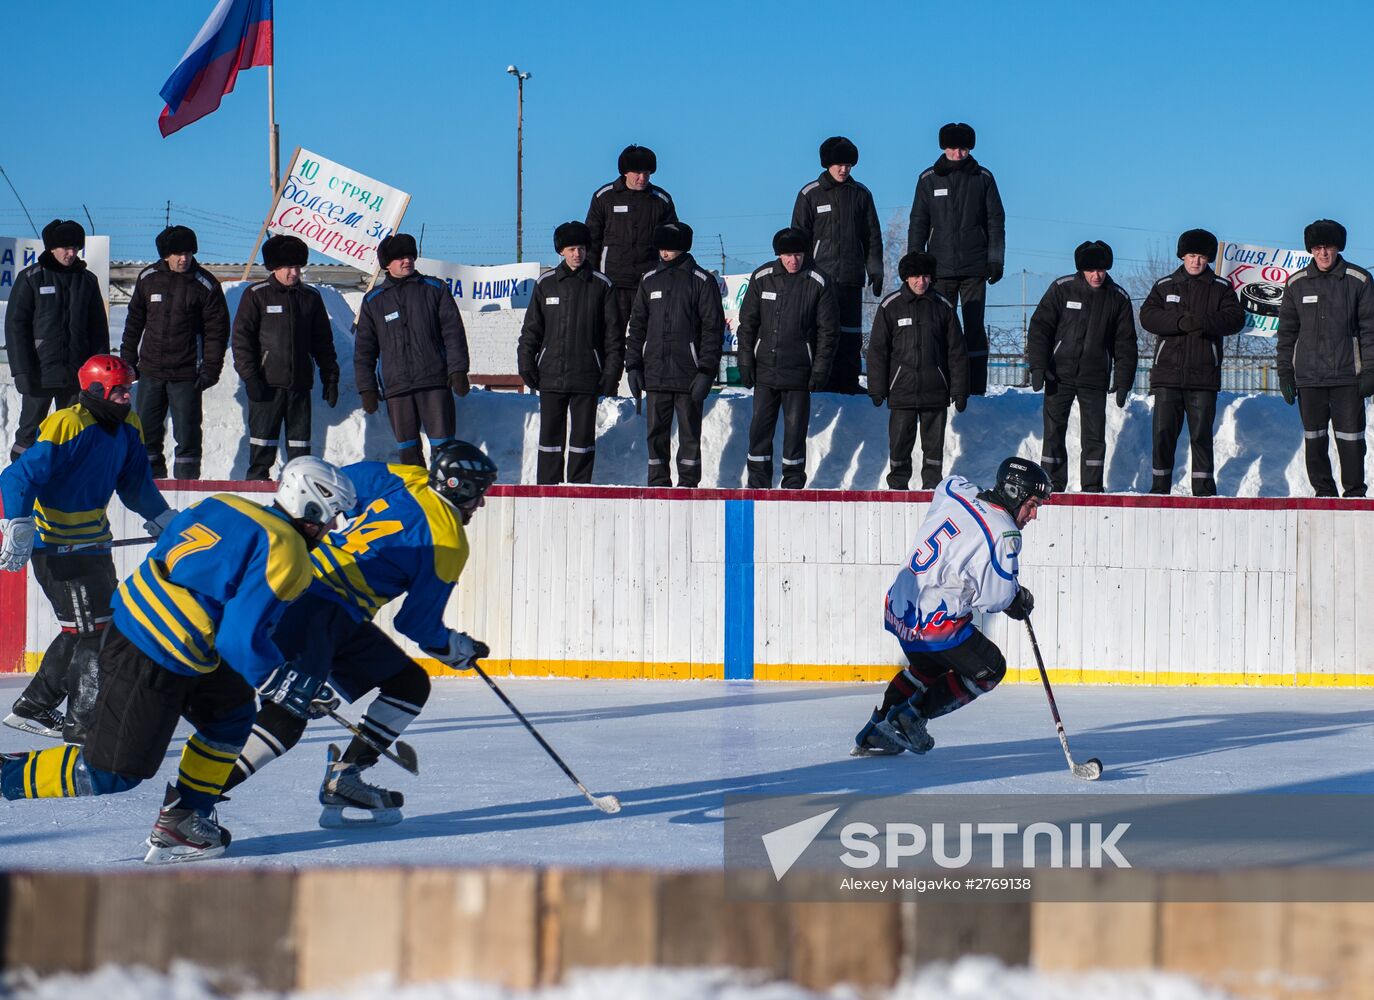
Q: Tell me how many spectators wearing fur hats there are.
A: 14